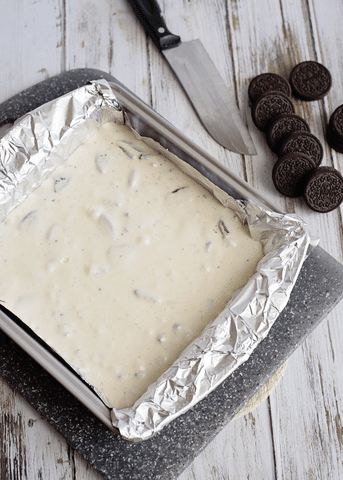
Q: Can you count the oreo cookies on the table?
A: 8